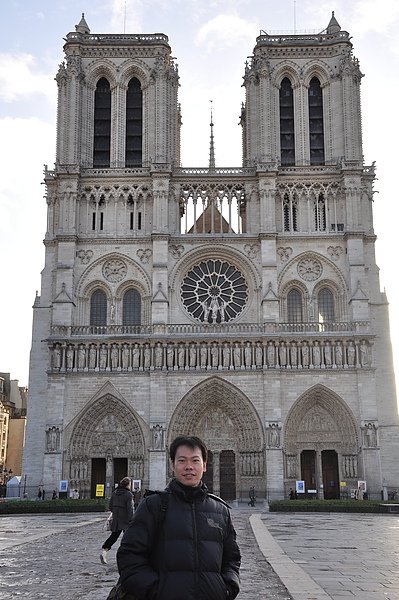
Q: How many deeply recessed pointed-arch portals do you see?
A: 3